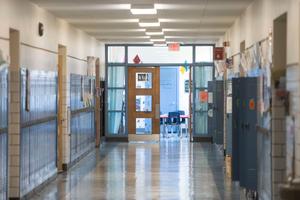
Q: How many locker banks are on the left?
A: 3